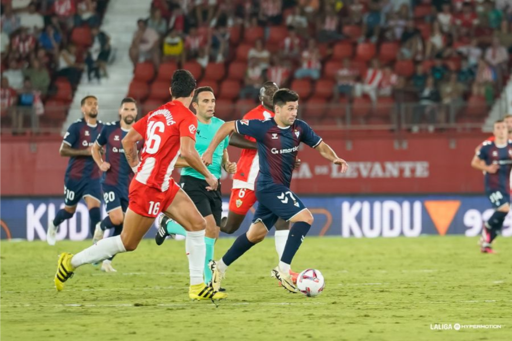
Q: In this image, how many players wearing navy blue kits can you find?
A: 4